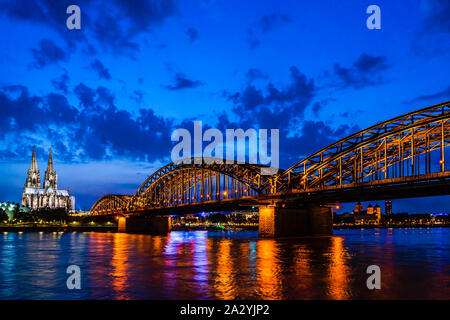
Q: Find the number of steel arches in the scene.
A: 3